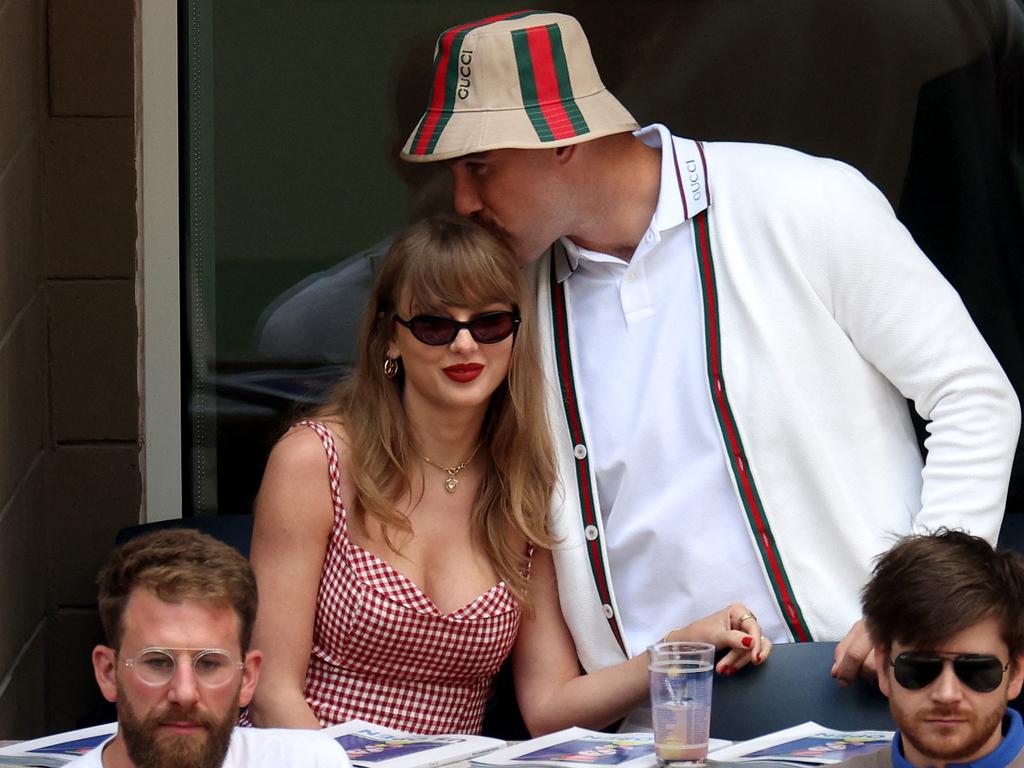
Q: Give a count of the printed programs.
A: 4